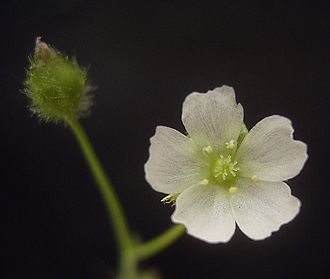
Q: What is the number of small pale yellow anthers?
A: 5